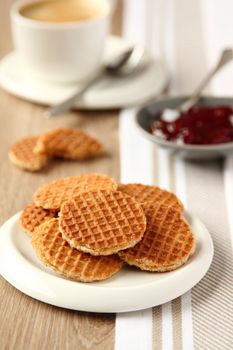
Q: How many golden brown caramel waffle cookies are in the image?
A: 8